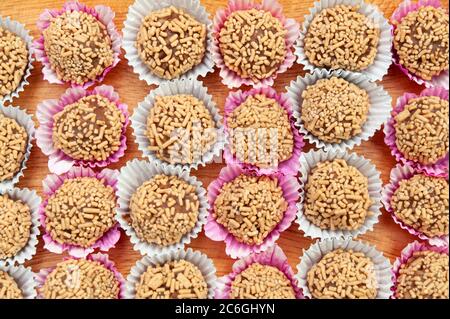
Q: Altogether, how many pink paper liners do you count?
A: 12